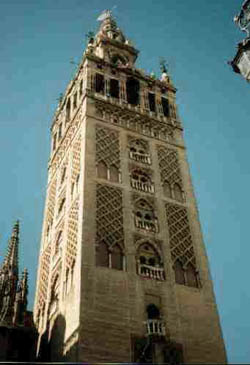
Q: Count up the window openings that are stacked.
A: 5